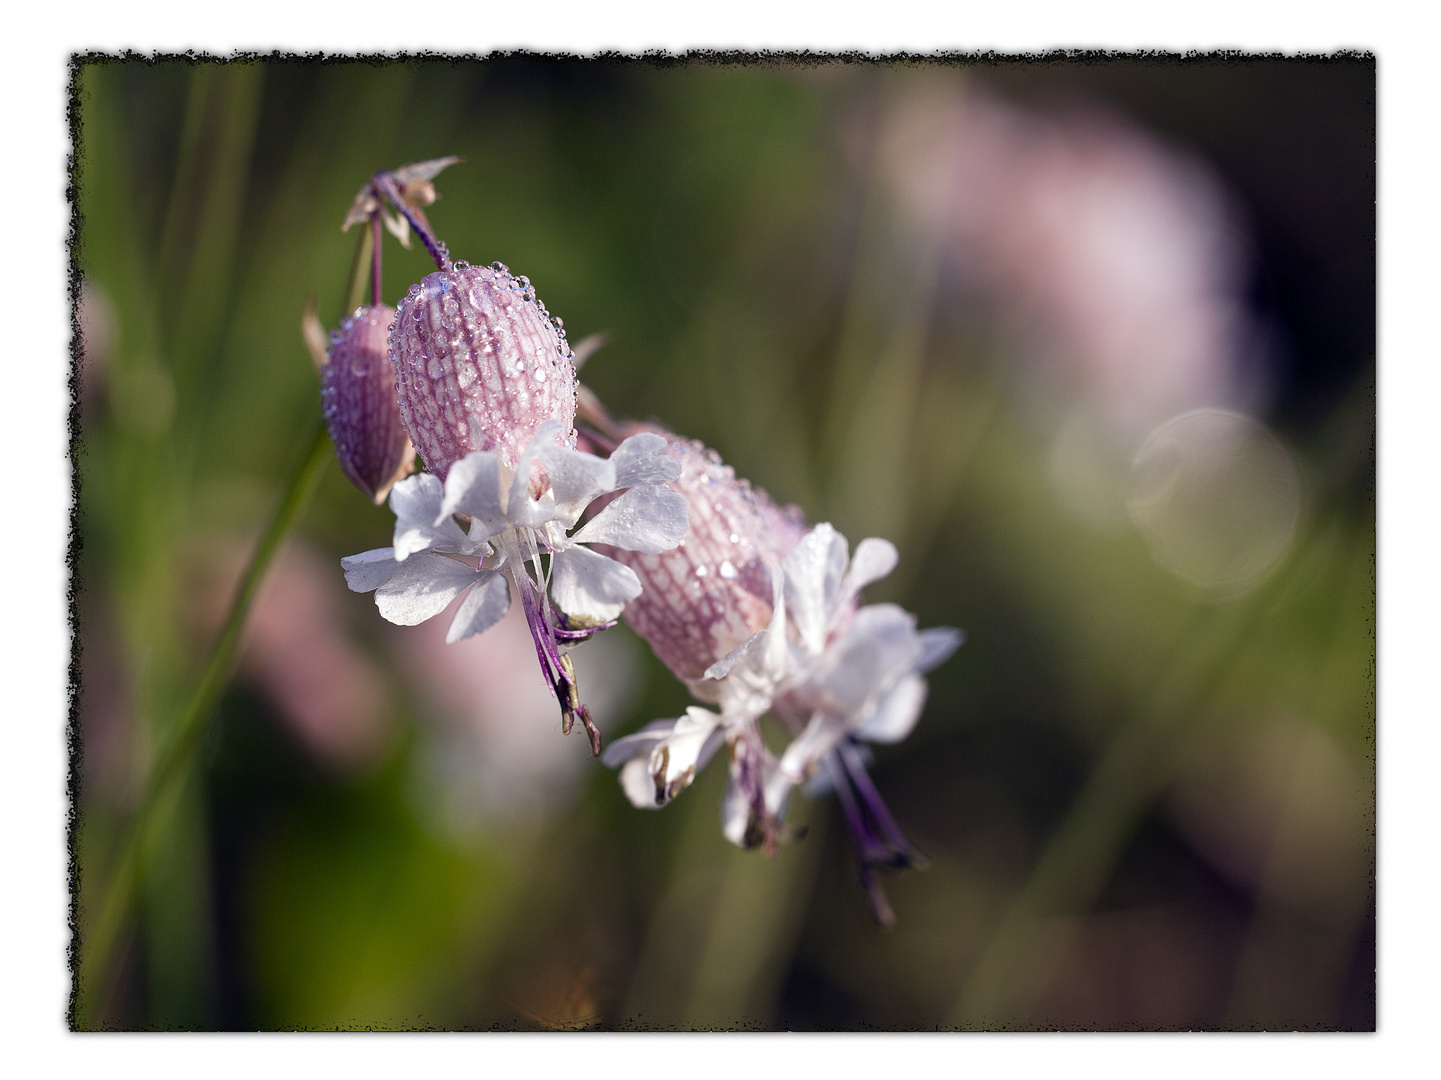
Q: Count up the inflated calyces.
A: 3